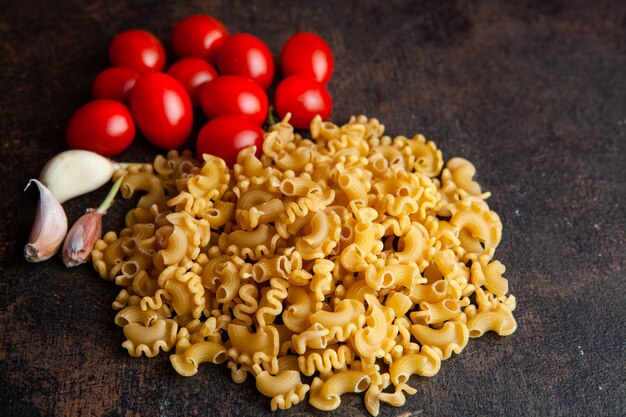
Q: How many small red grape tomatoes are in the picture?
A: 11